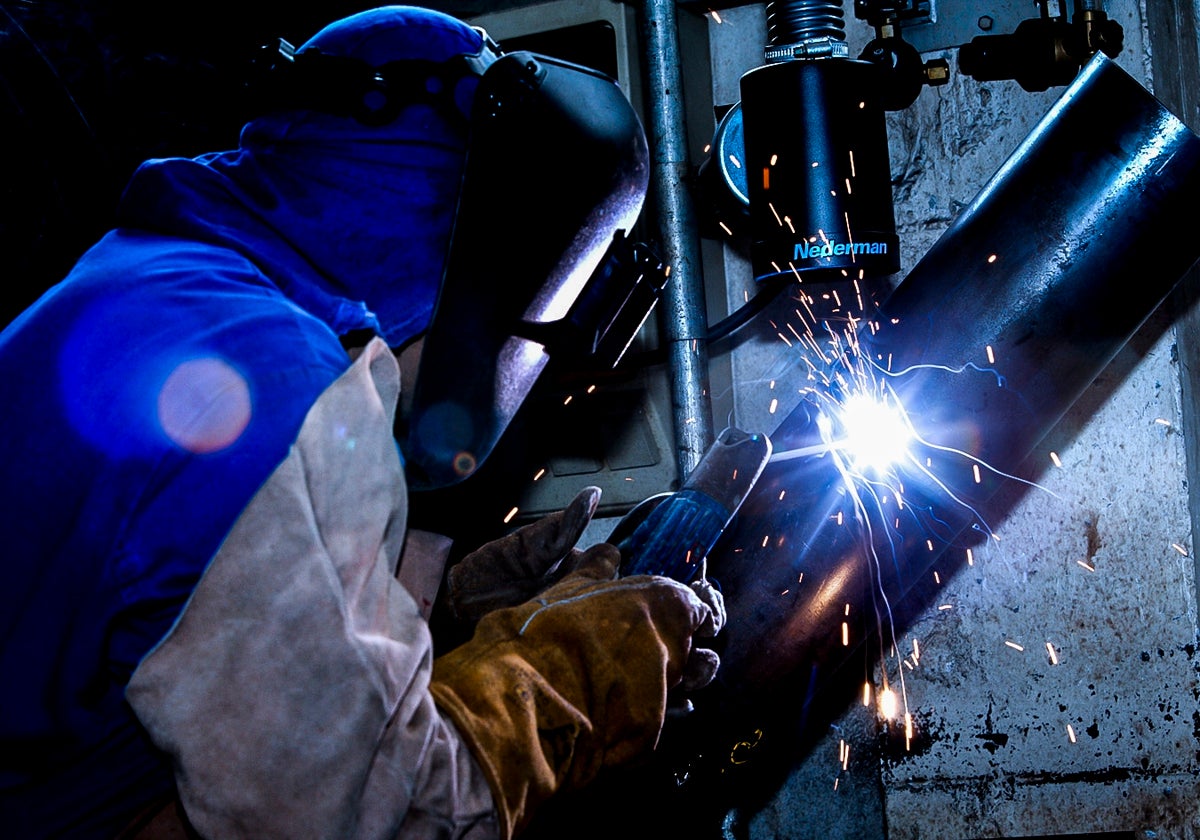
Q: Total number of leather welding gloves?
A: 2